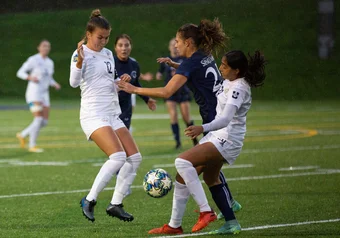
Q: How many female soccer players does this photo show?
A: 6